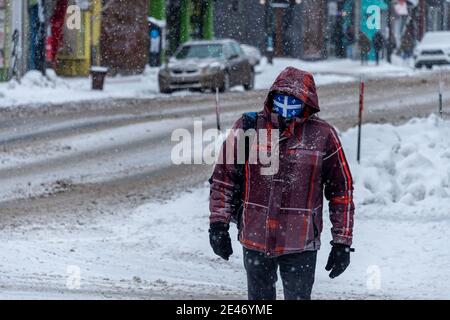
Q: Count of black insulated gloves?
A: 2